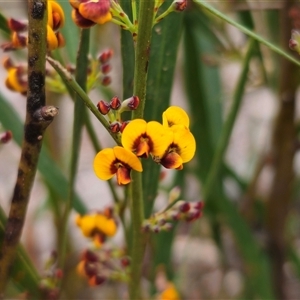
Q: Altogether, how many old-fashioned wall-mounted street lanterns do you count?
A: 0